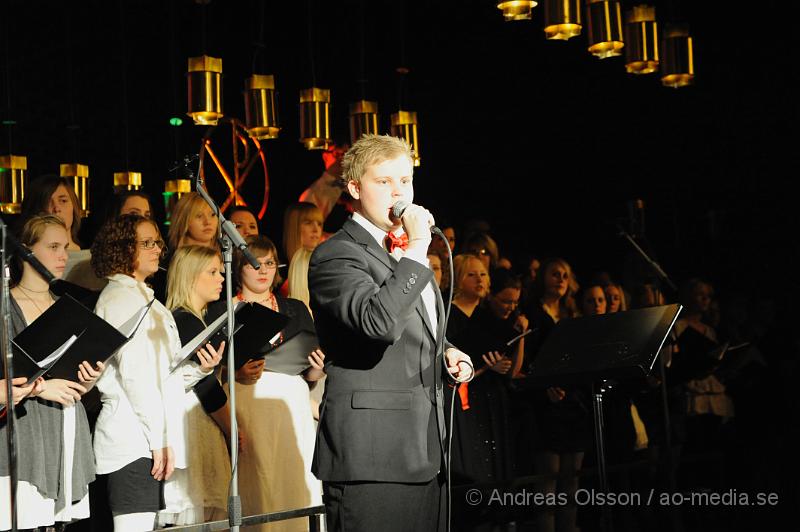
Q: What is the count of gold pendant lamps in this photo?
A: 14